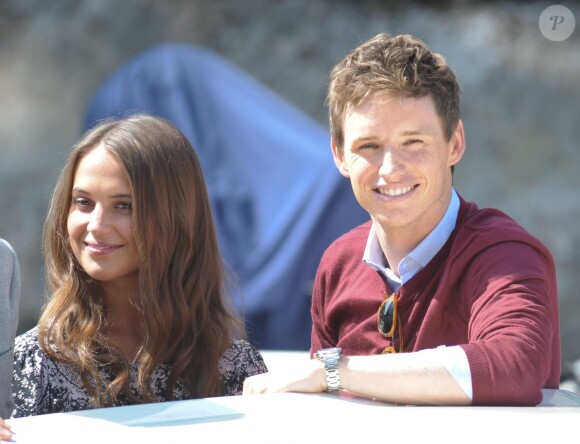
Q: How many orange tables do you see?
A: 0